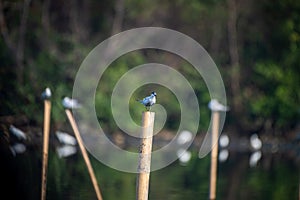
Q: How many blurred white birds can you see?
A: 8